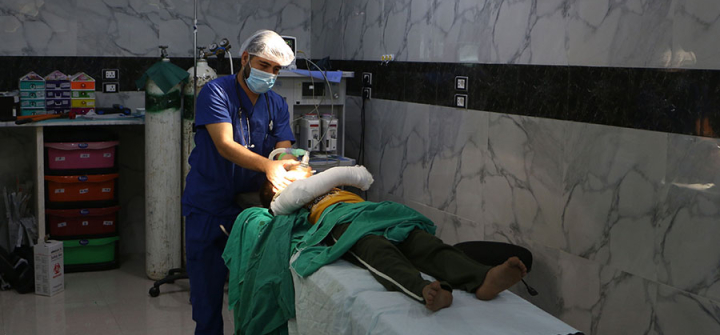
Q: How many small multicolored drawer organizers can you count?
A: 3